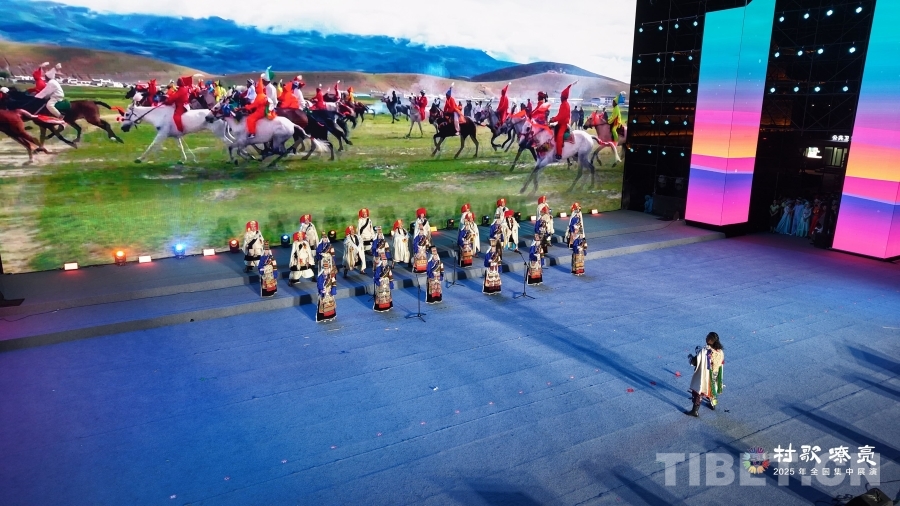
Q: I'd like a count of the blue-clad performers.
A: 14